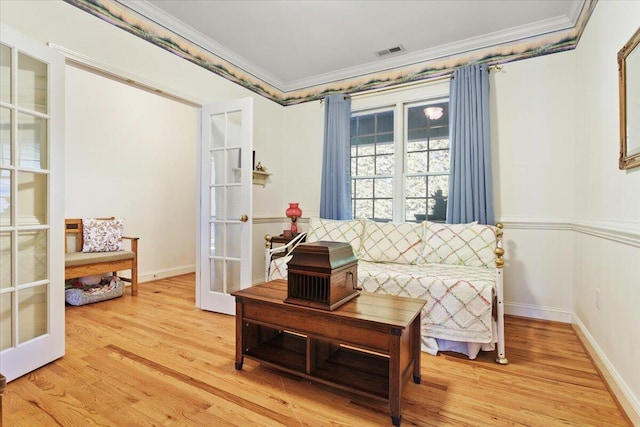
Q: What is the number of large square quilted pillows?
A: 3